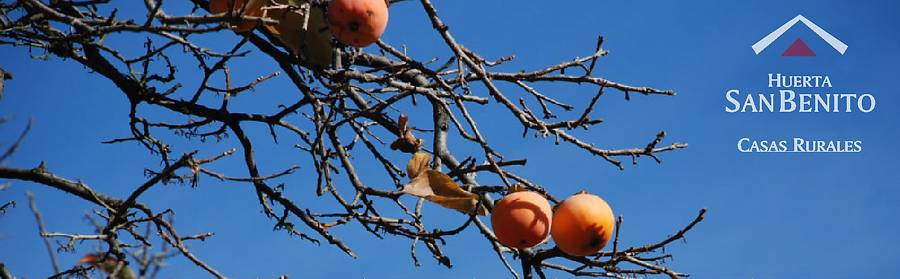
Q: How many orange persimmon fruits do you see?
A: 4